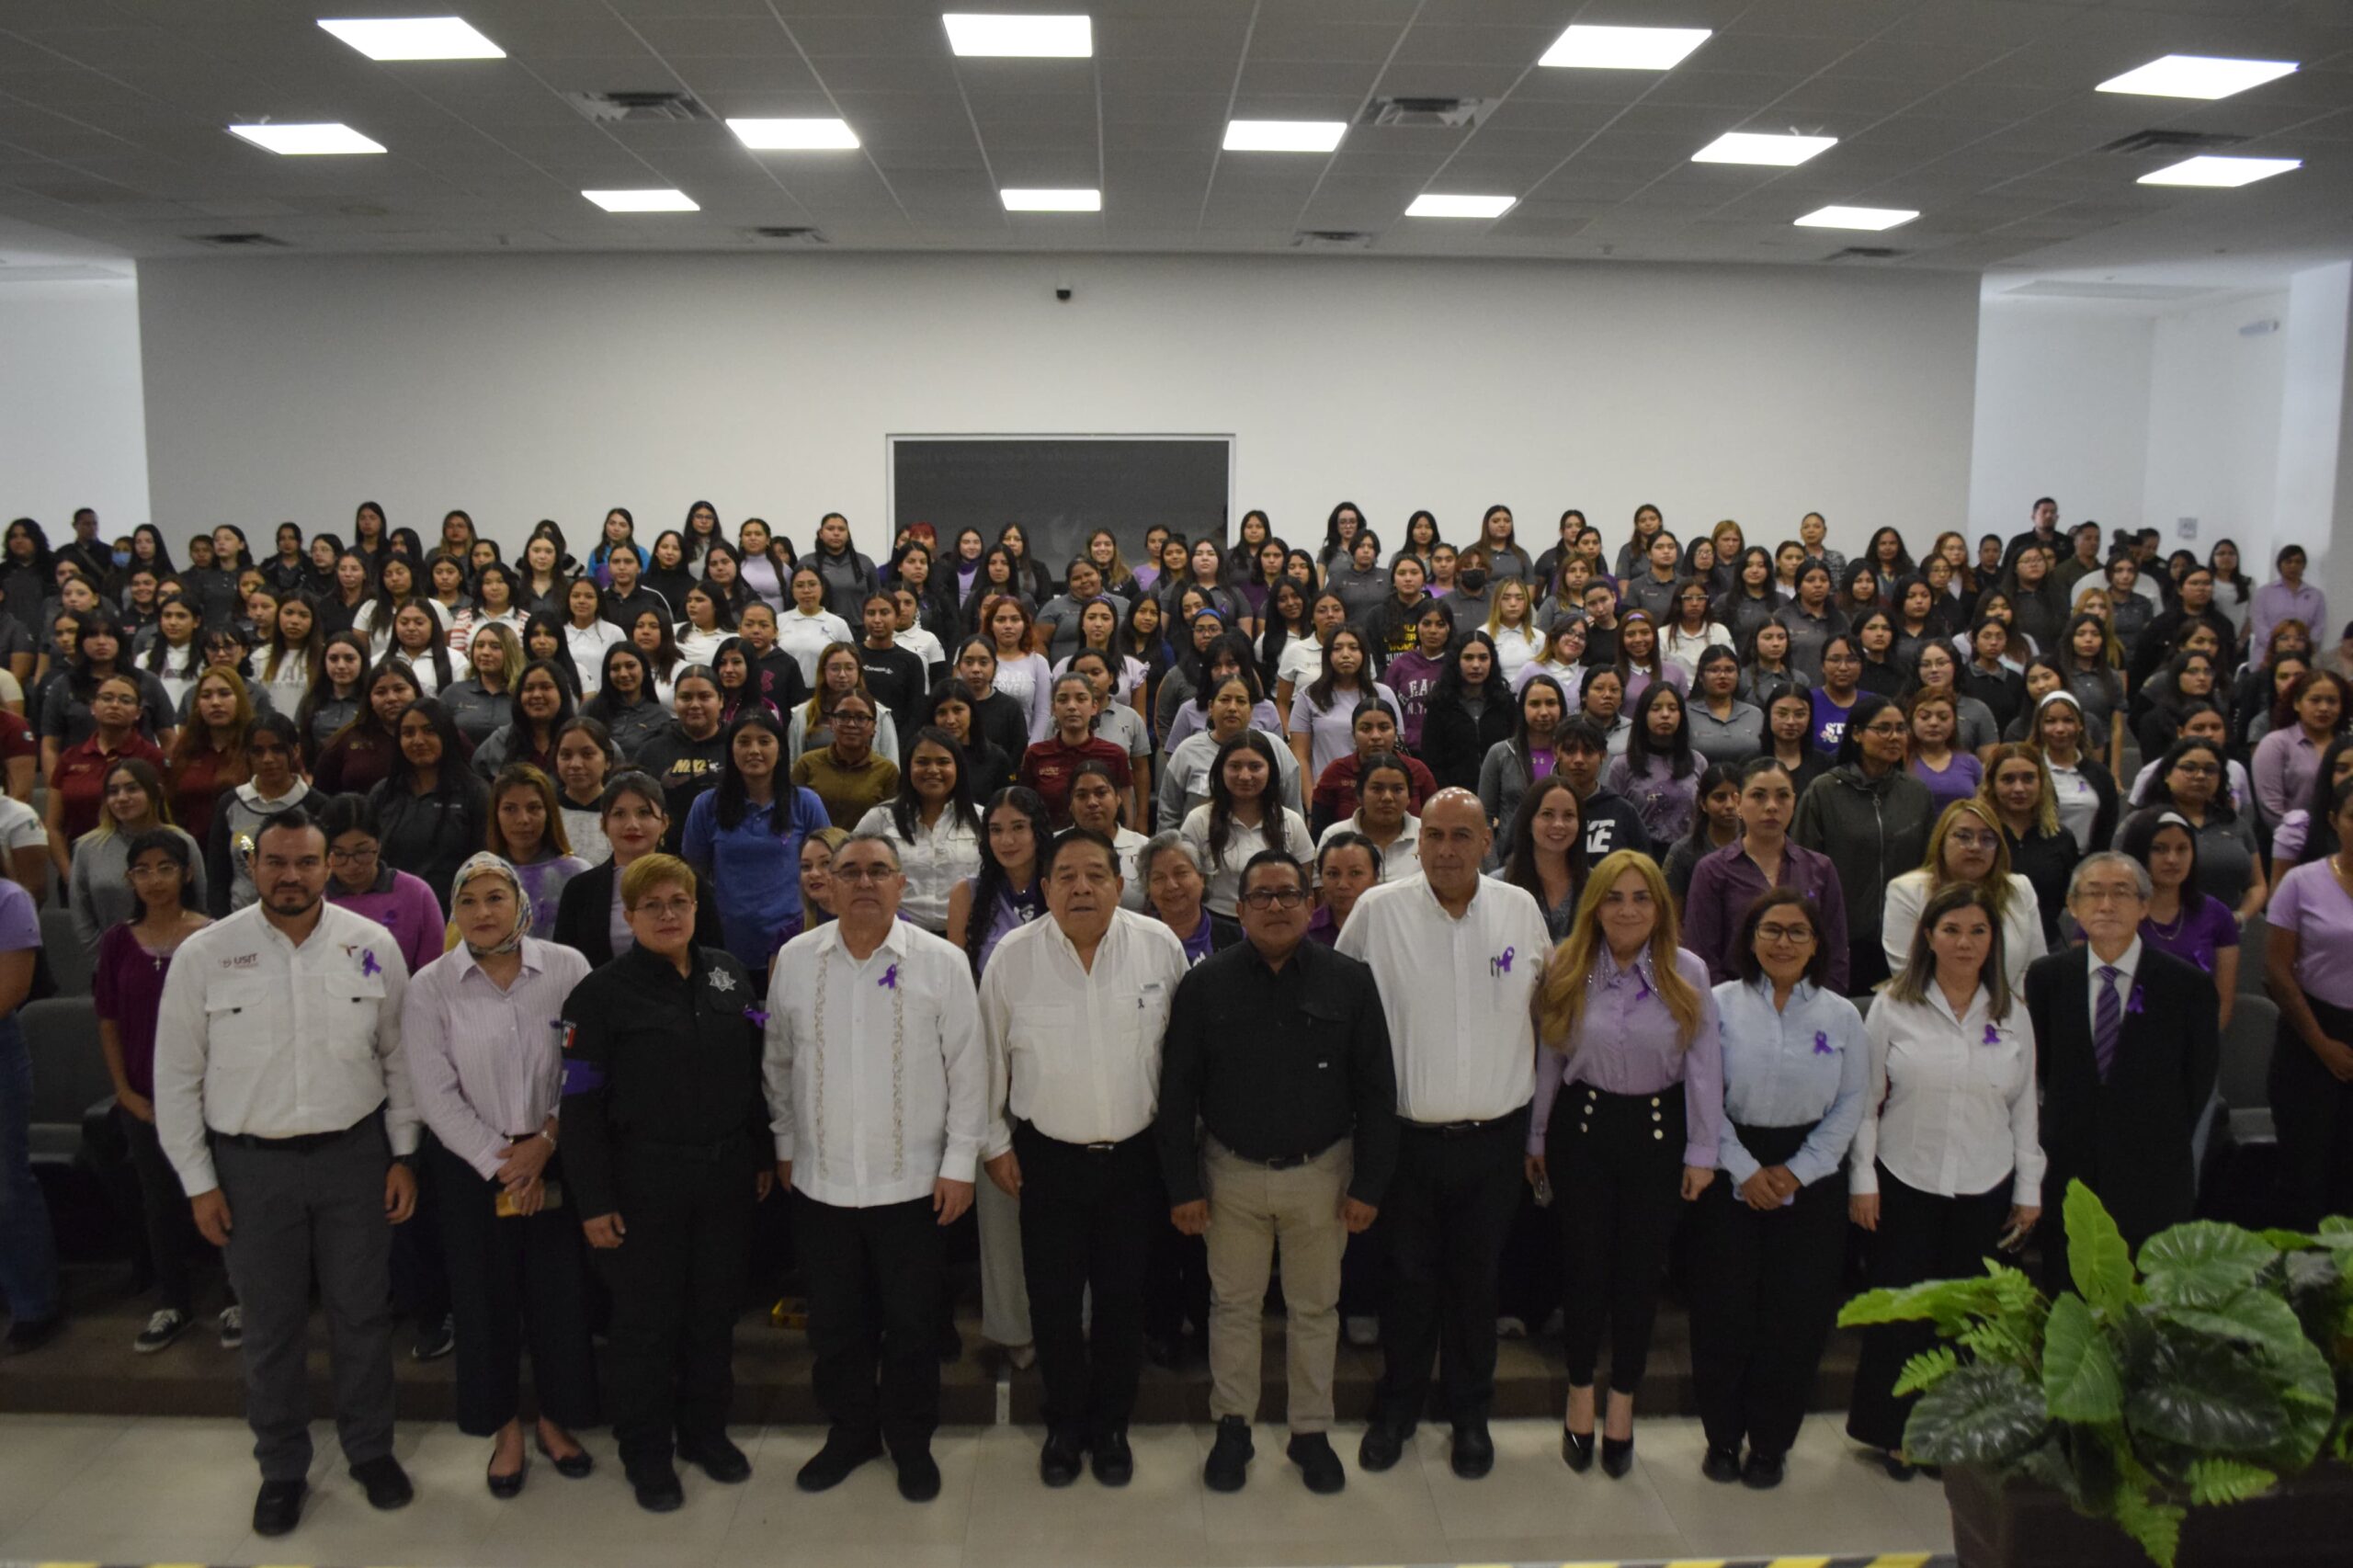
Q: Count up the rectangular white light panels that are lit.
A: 13